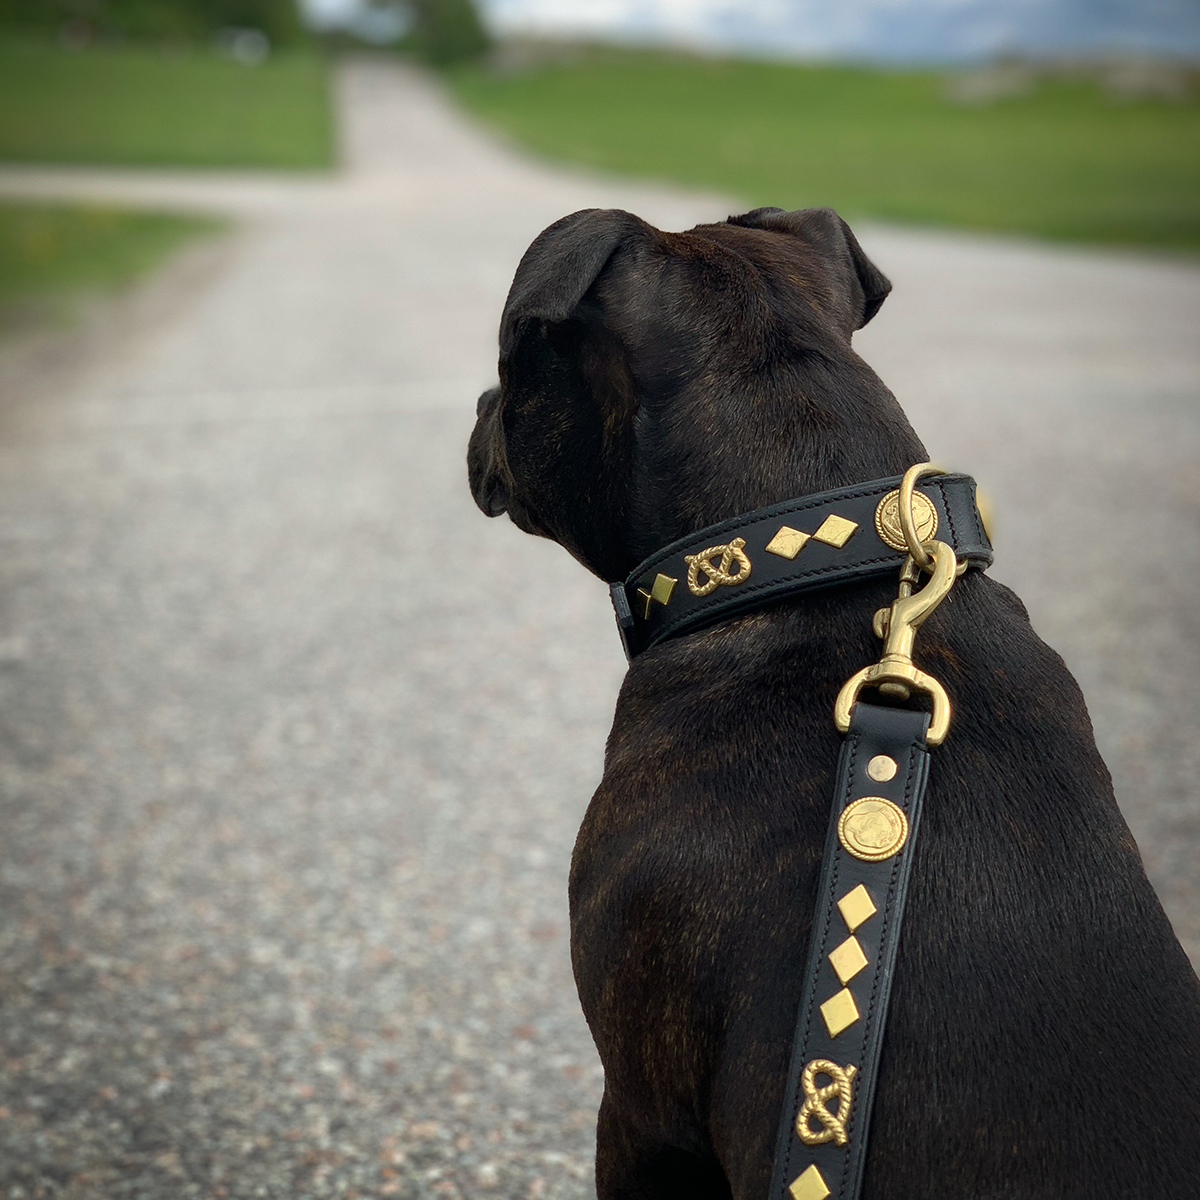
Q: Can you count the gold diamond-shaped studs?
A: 8